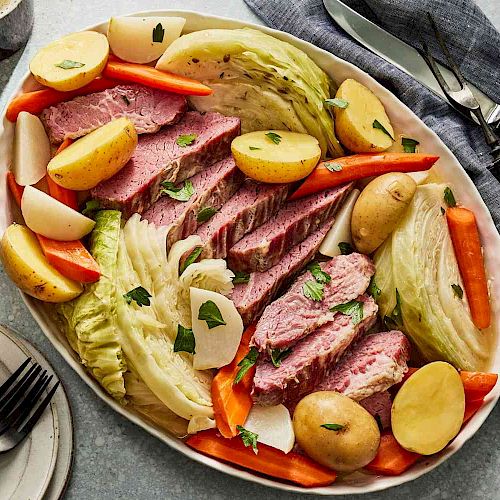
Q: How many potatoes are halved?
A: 6